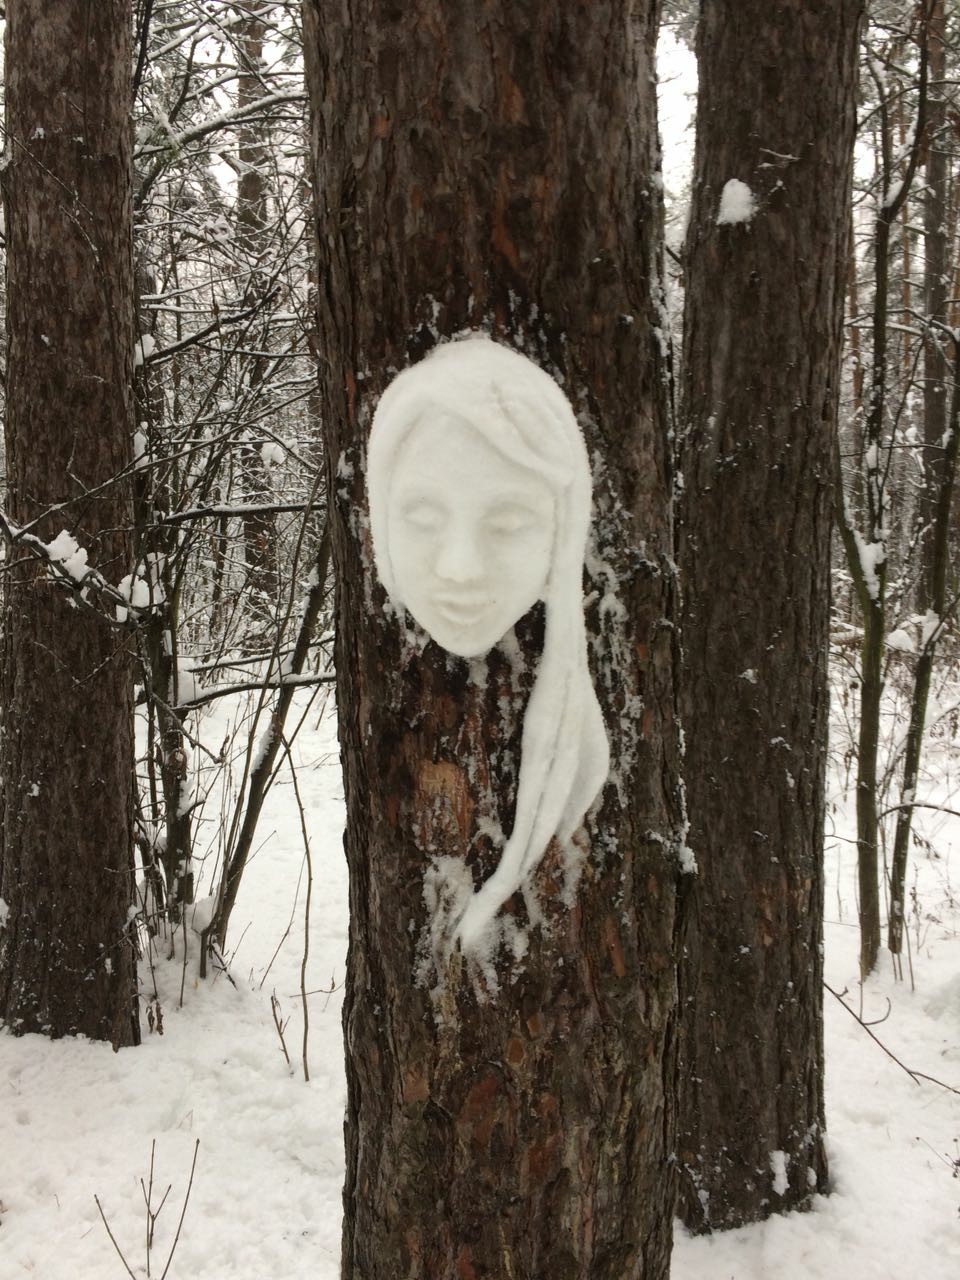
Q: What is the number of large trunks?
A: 3